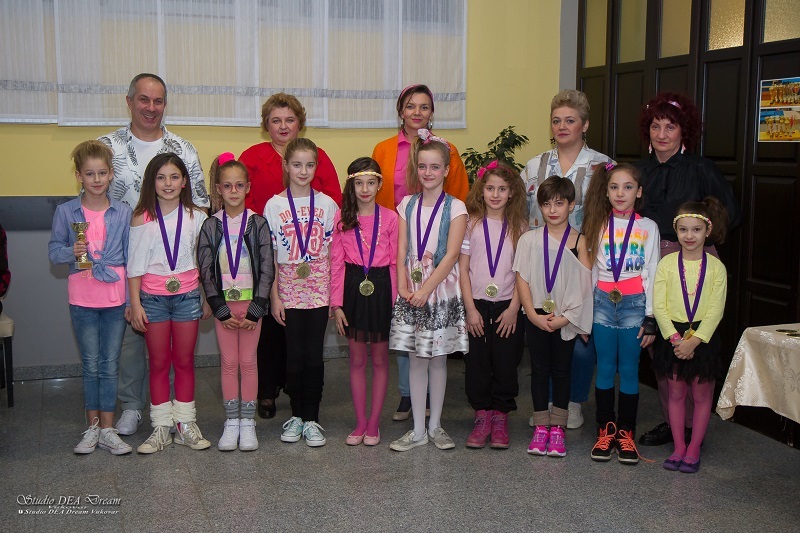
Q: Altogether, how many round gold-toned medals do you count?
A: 9